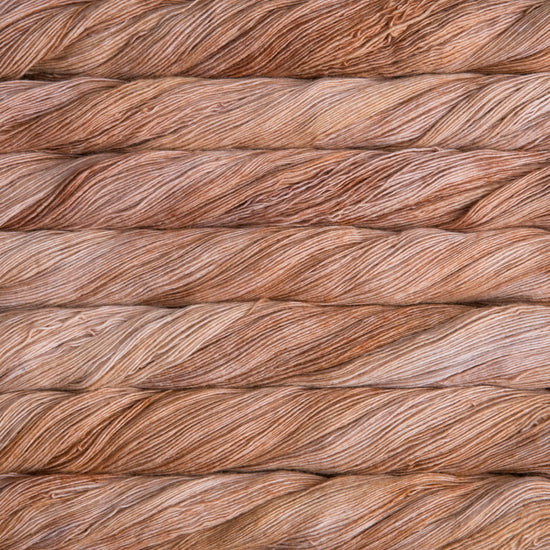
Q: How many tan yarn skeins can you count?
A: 7